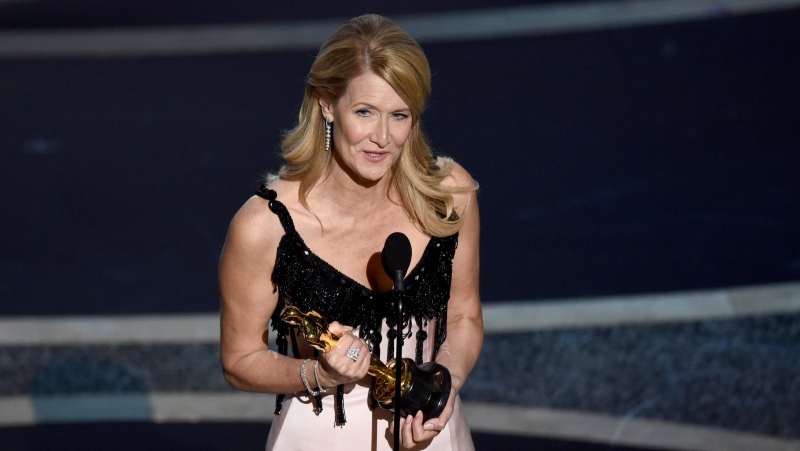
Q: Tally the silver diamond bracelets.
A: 2